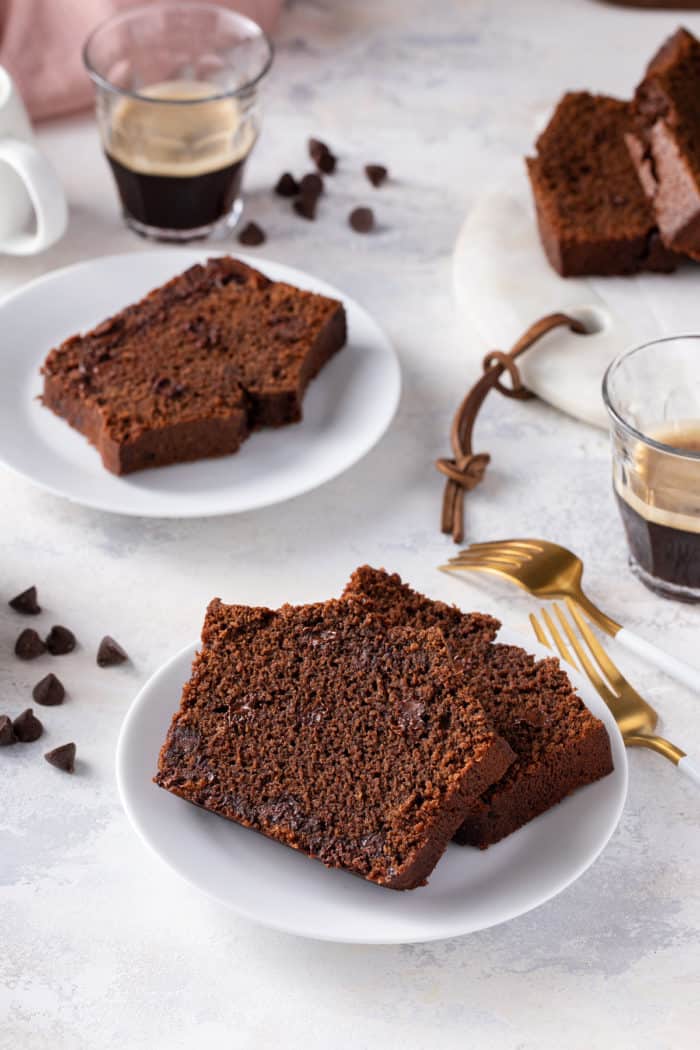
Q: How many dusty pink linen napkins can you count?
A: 1